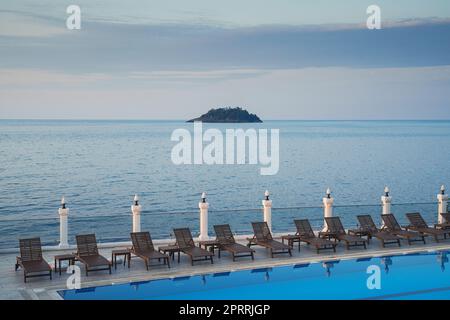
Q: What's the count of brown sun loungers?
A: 12